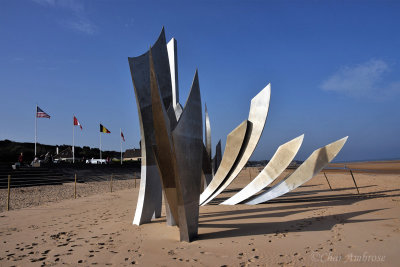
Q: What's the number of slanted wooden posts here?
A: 2